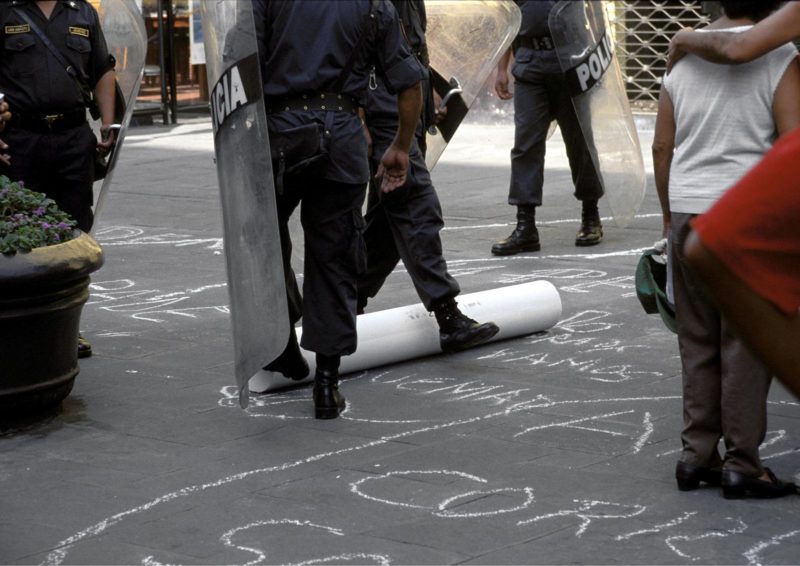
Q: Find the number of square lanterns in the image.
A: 0